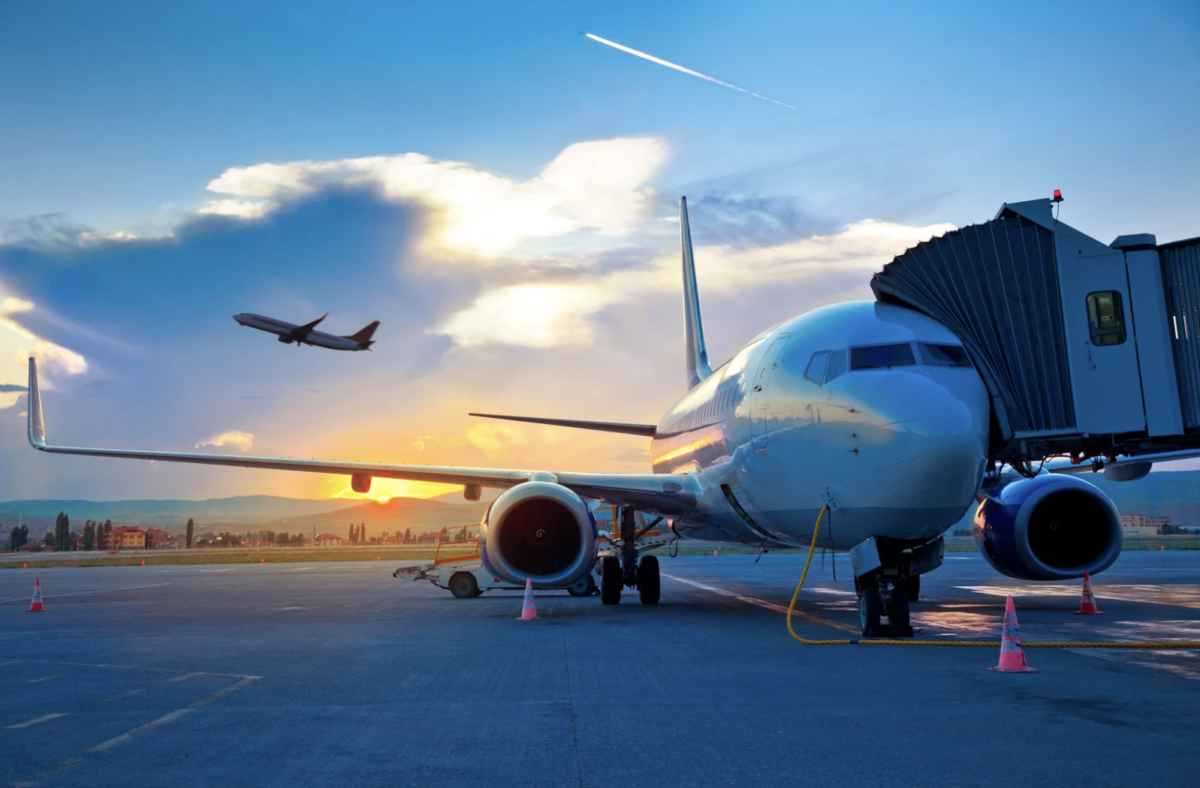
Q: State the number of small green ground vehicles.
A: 0